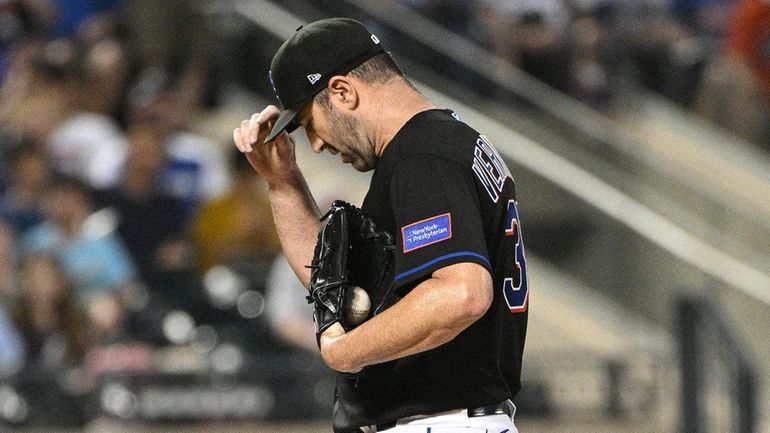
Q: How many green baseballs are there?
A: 0